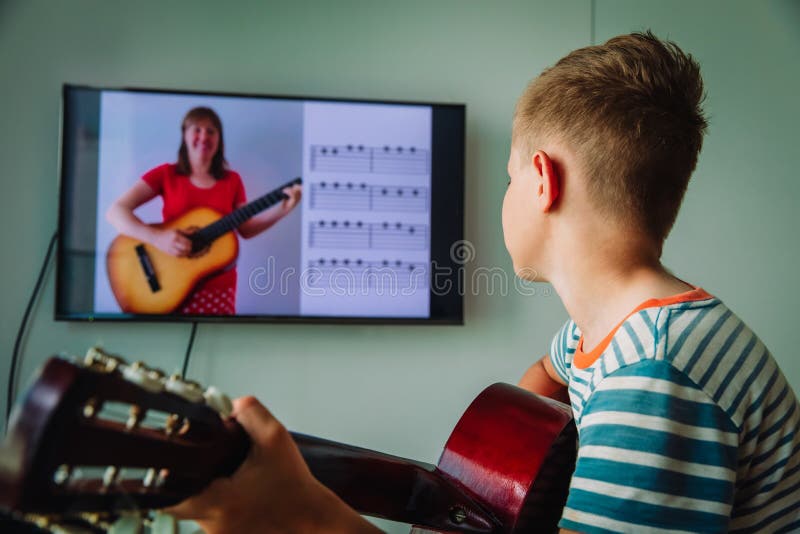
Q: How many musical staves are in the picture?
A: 4